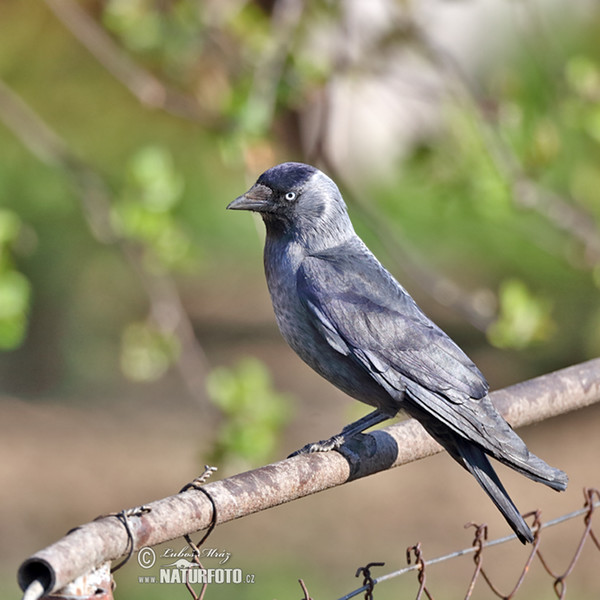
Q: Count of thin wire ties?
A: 2